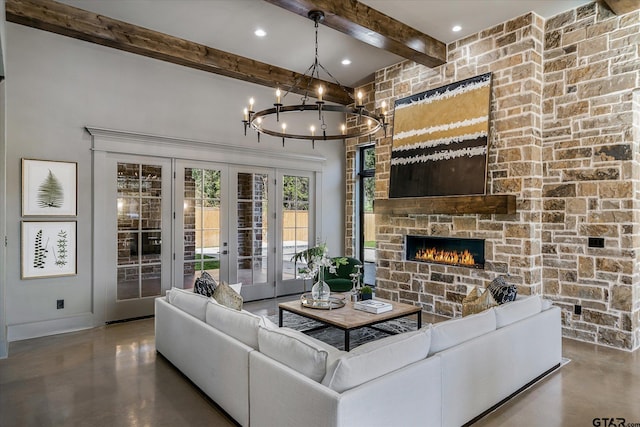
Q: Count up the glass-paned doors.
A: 4